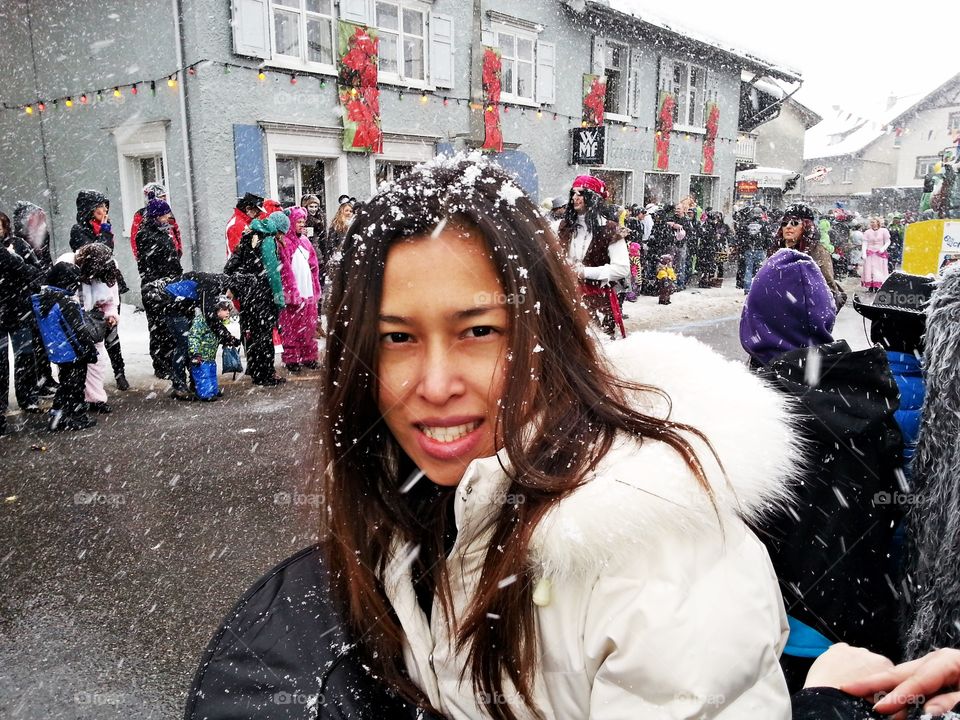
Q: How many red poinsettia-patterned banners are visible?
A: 5